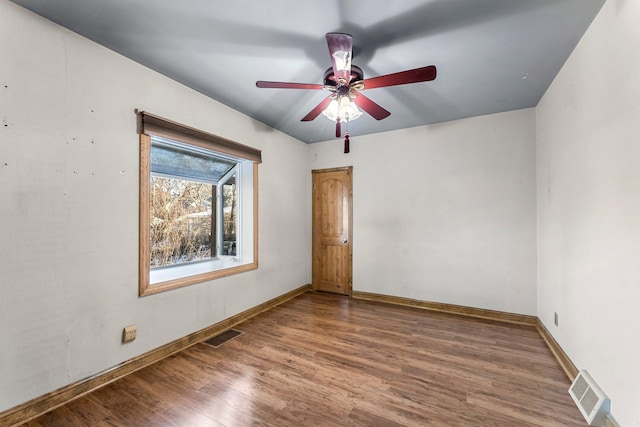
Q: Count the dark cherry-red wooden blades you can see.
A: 5